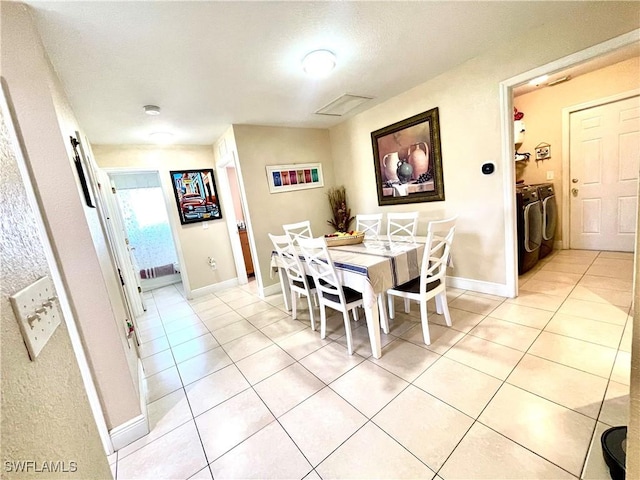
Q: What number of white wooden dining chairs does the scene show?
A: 6